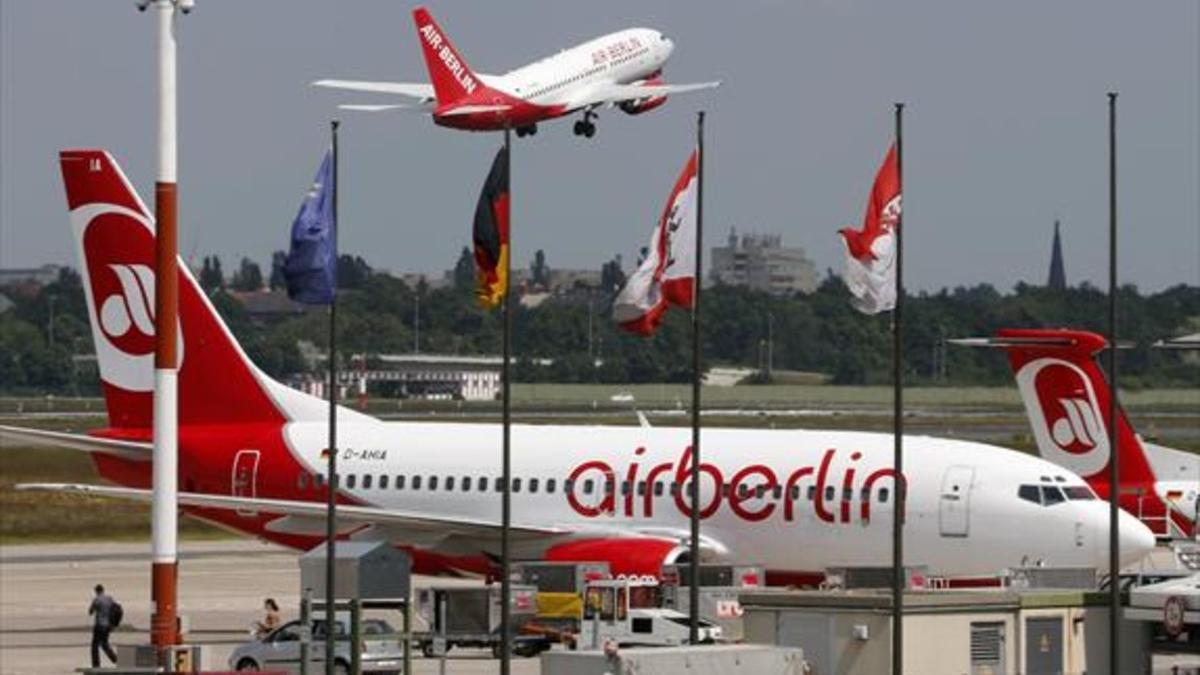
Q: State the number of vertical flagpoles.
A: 5